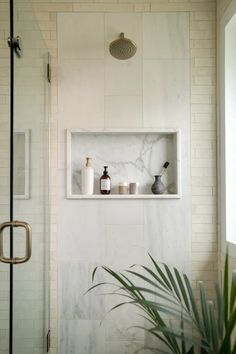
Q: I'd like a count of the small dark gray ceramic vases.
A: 1